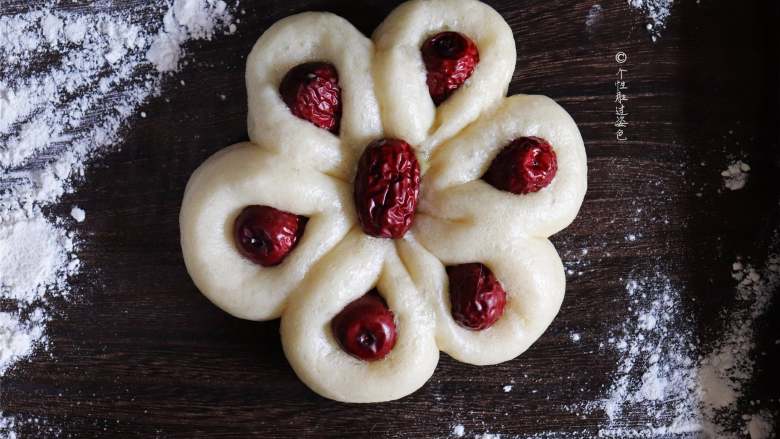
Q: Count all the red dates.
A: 7